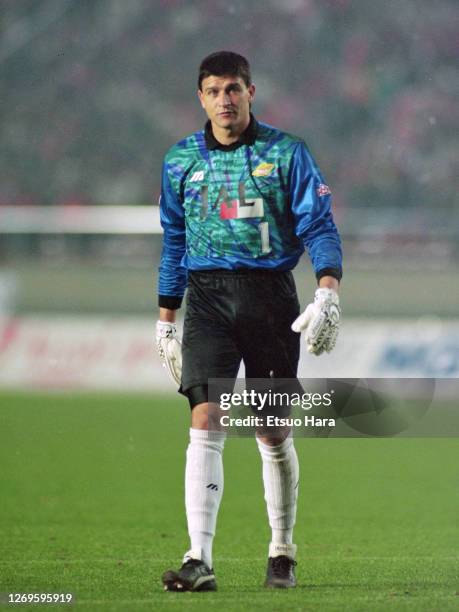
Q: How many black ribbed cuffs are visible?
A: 2